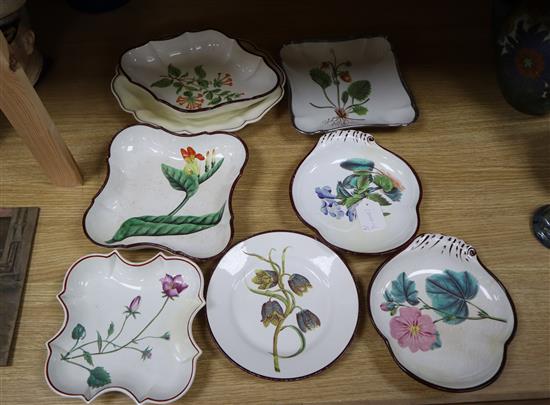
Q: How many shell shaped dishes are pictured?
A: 2